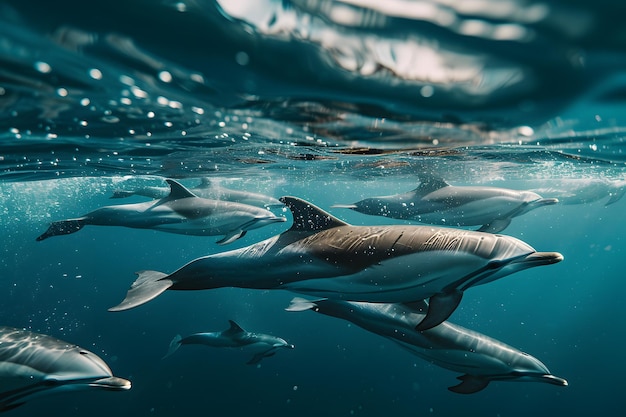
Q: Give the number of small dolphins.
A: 1